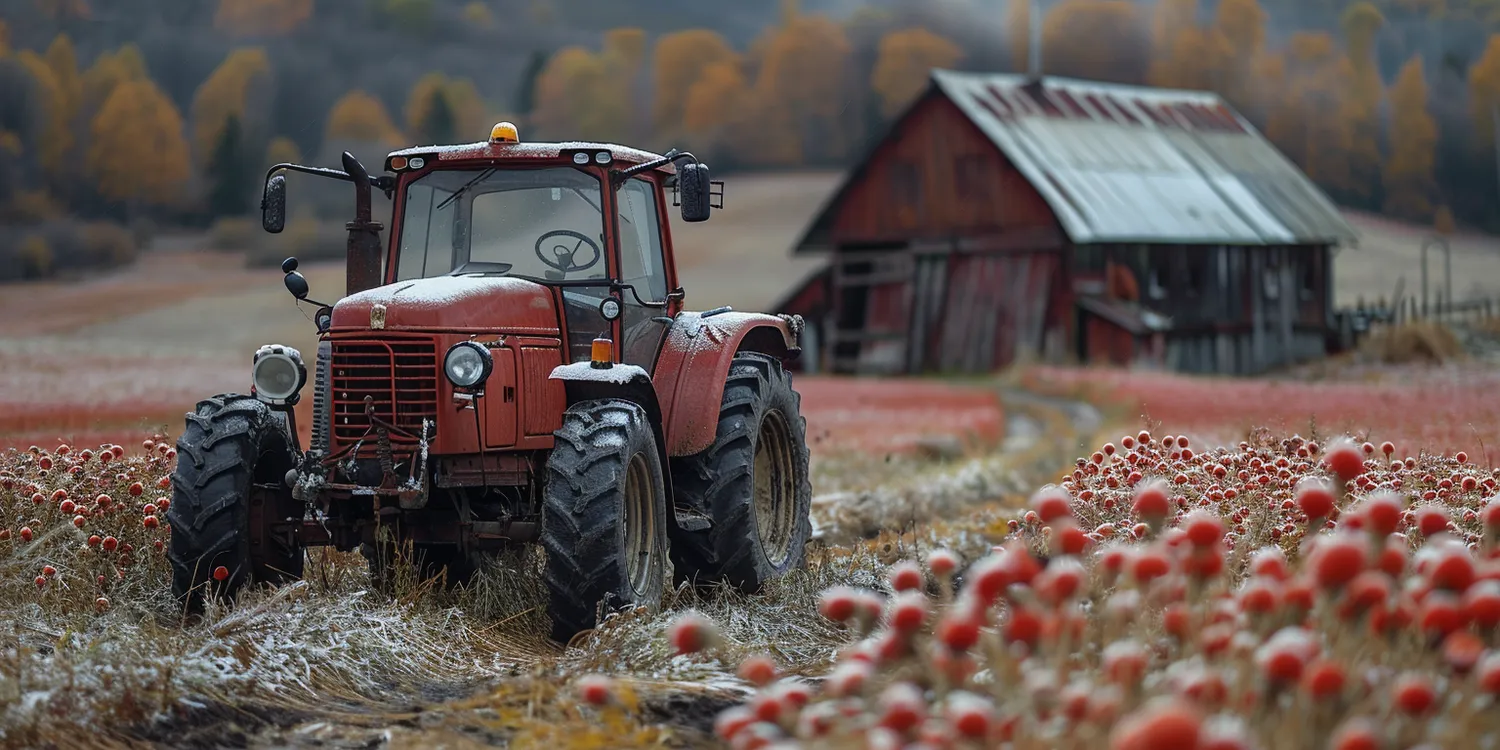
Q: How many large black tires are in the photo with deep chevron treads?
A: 3